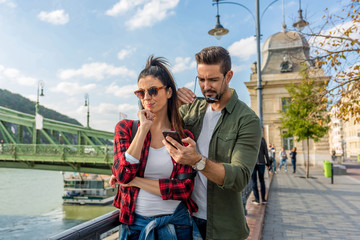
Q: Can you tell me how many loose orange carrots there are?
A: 0